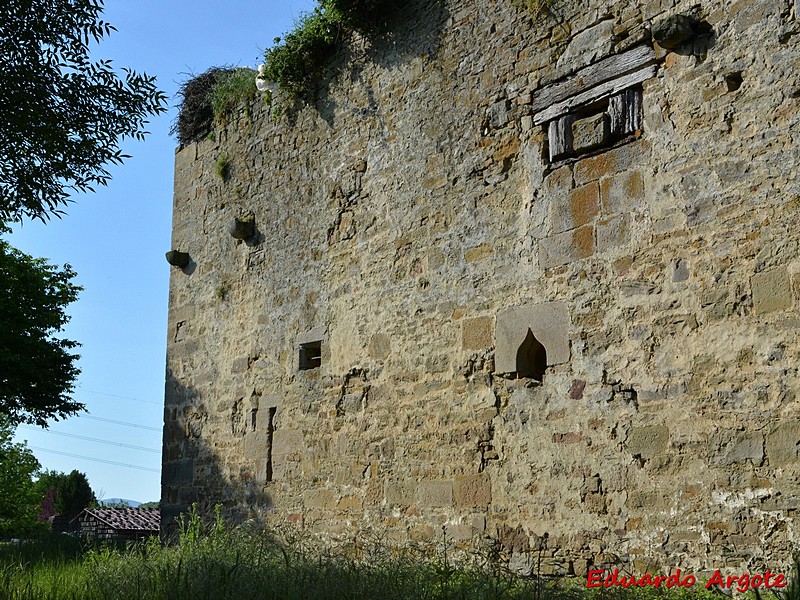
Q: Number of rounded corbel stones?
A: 3